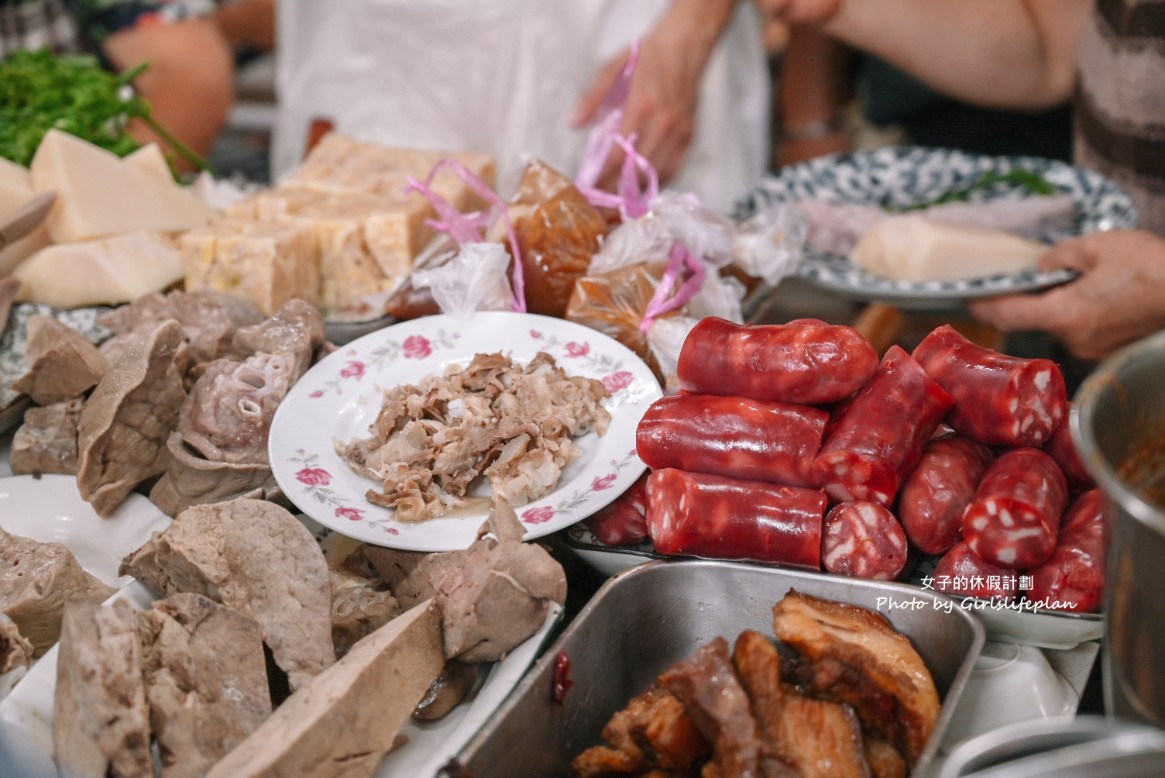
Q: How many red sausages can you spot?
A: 12